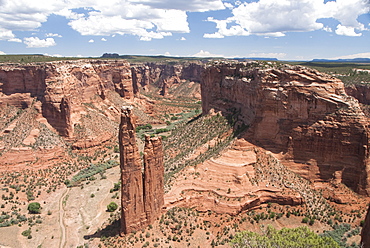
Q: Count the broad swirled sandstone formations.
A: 1